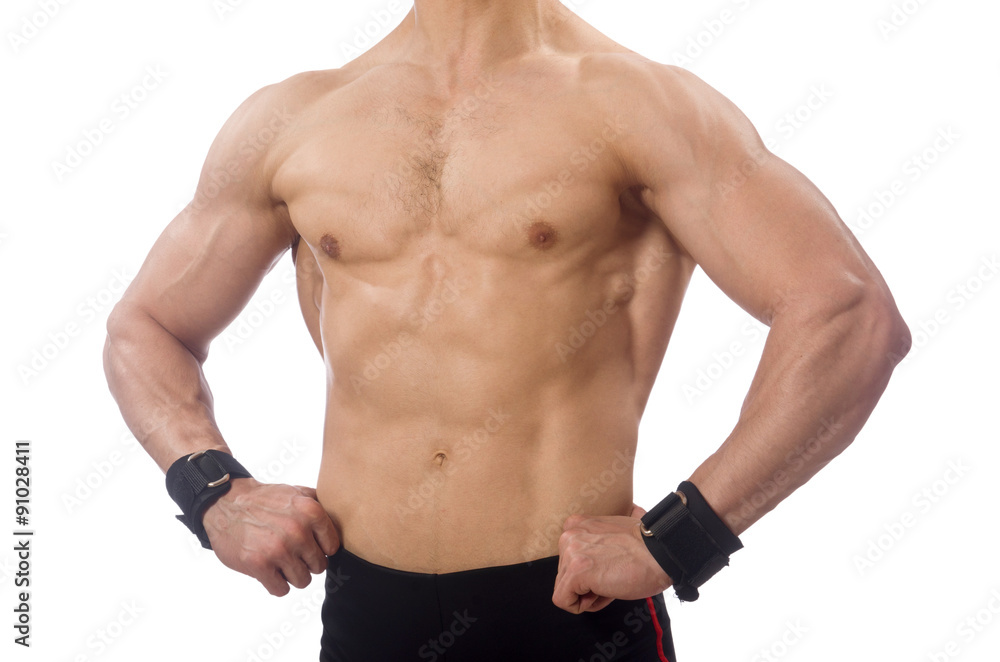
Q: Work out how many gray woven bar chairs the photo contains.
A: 0